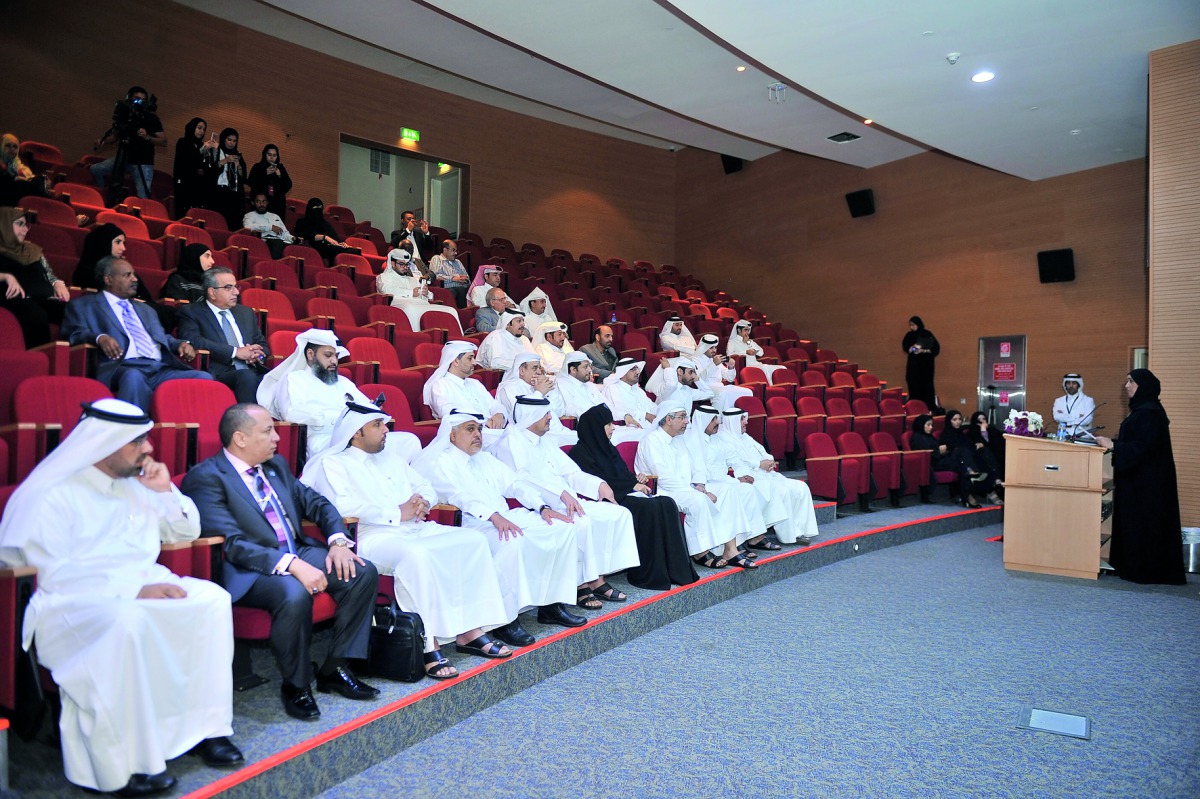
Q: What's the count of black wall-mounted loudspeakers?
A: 3